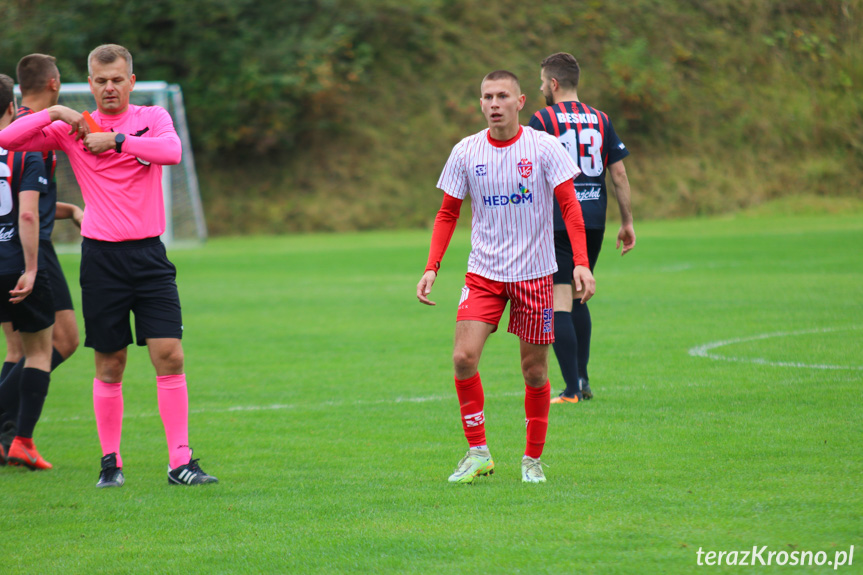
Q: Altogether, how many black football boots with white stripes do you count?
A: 2